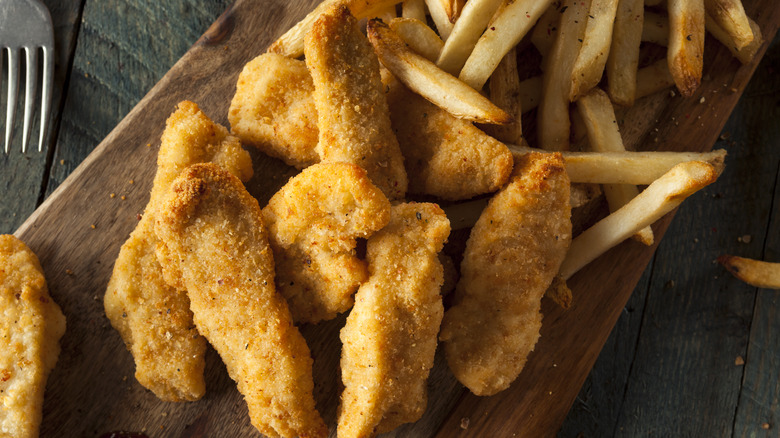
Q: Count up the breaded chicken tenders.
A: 9